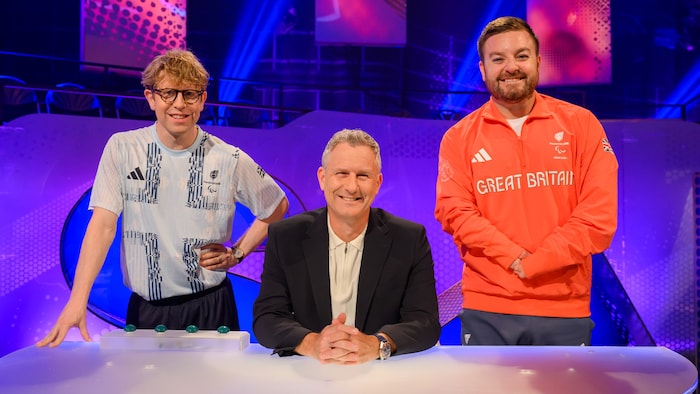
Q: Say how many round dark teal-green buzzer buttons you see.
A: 4